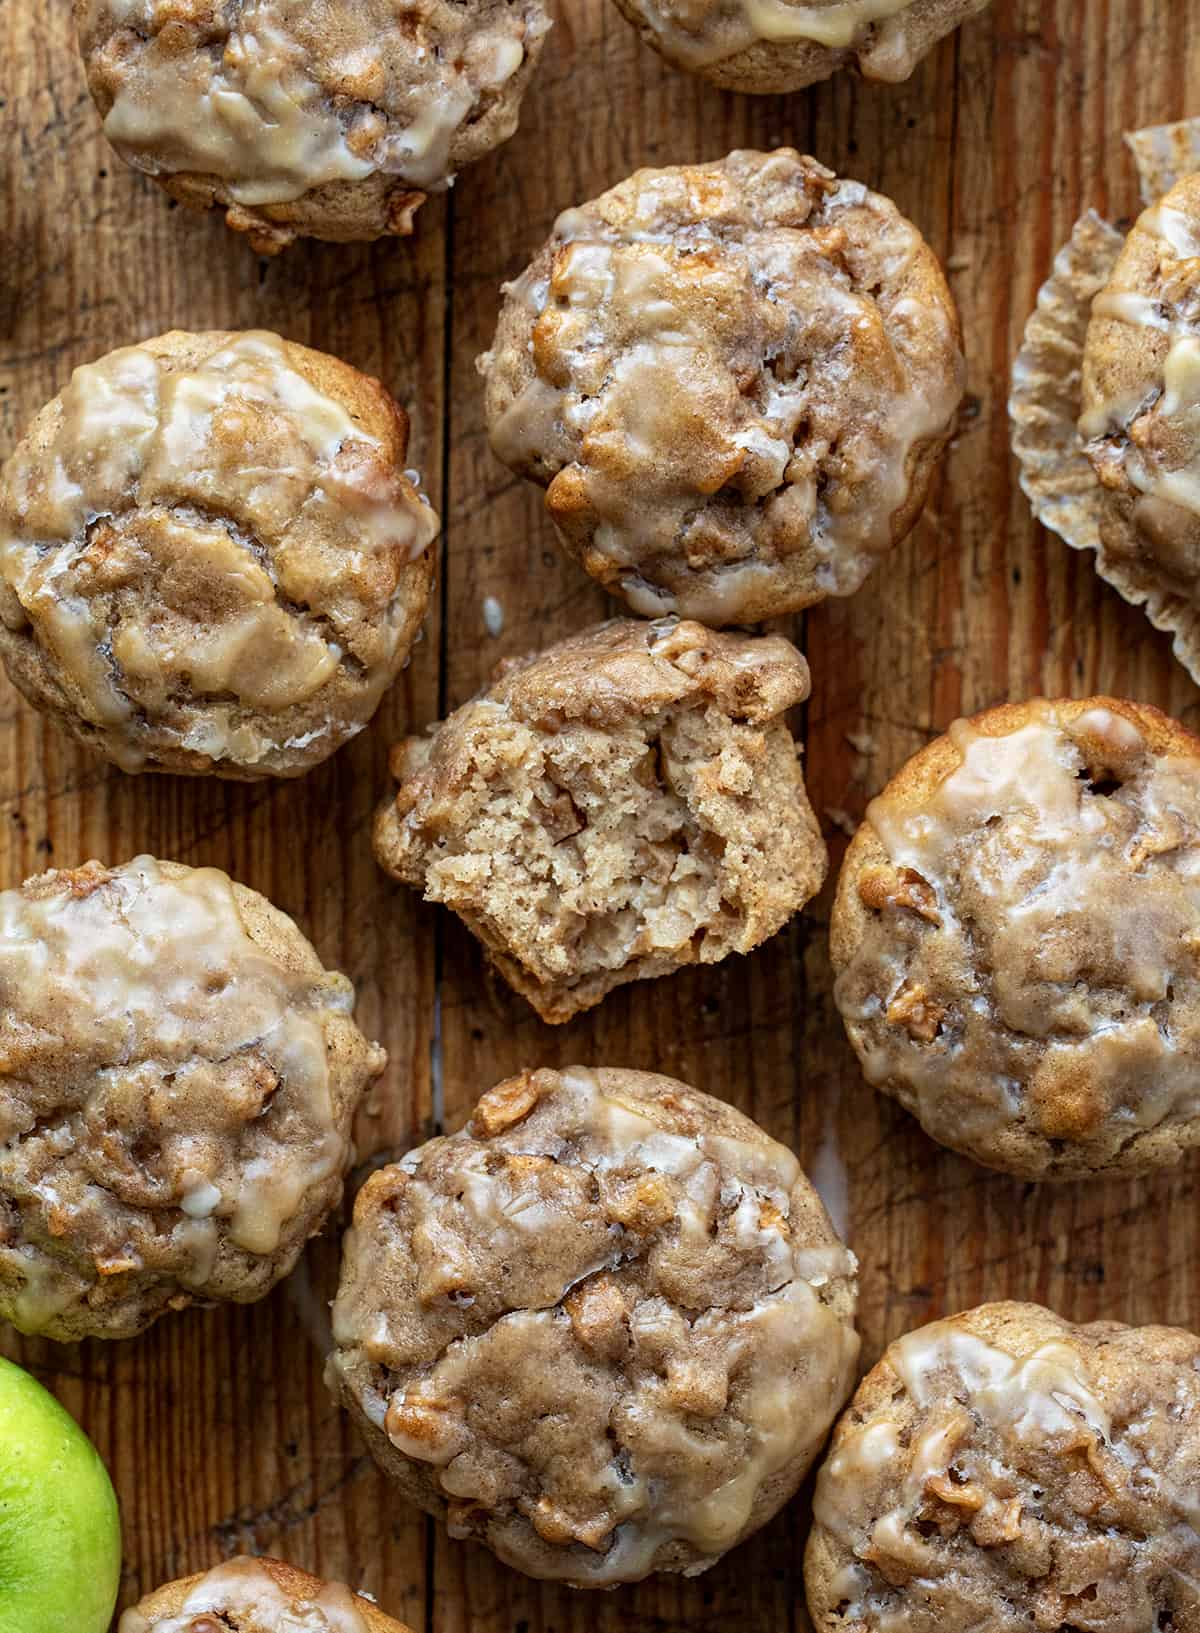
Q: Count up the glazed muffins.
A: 11